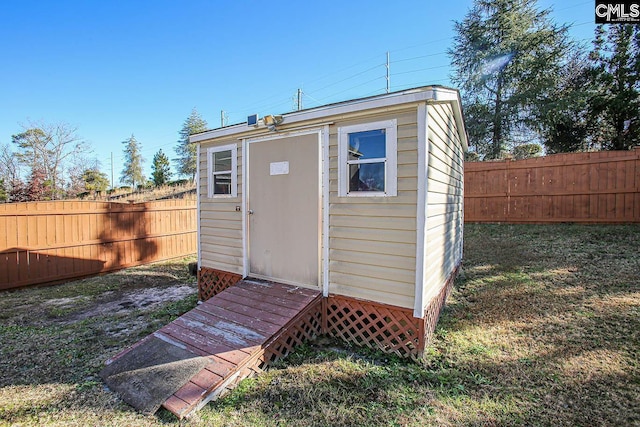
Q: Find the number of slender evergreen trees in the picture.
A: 3